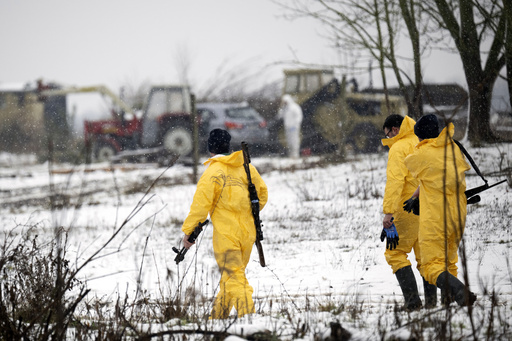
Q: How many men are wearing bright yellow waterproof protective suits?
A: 3